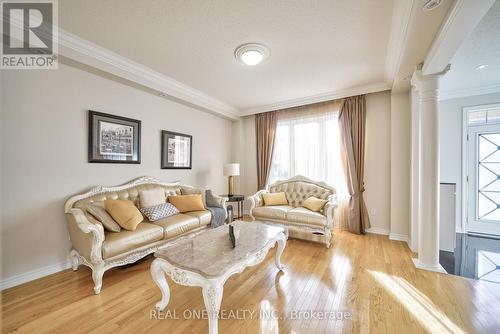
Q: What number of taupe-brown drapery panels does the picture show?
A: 2